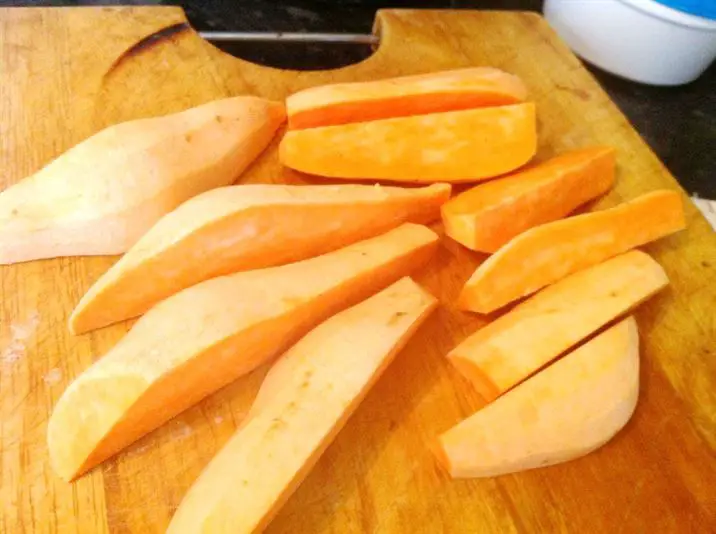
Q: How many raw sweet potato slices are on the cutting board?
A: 10